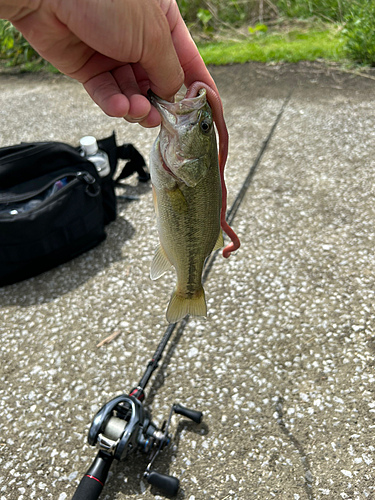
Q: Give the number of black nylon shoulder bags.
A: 1